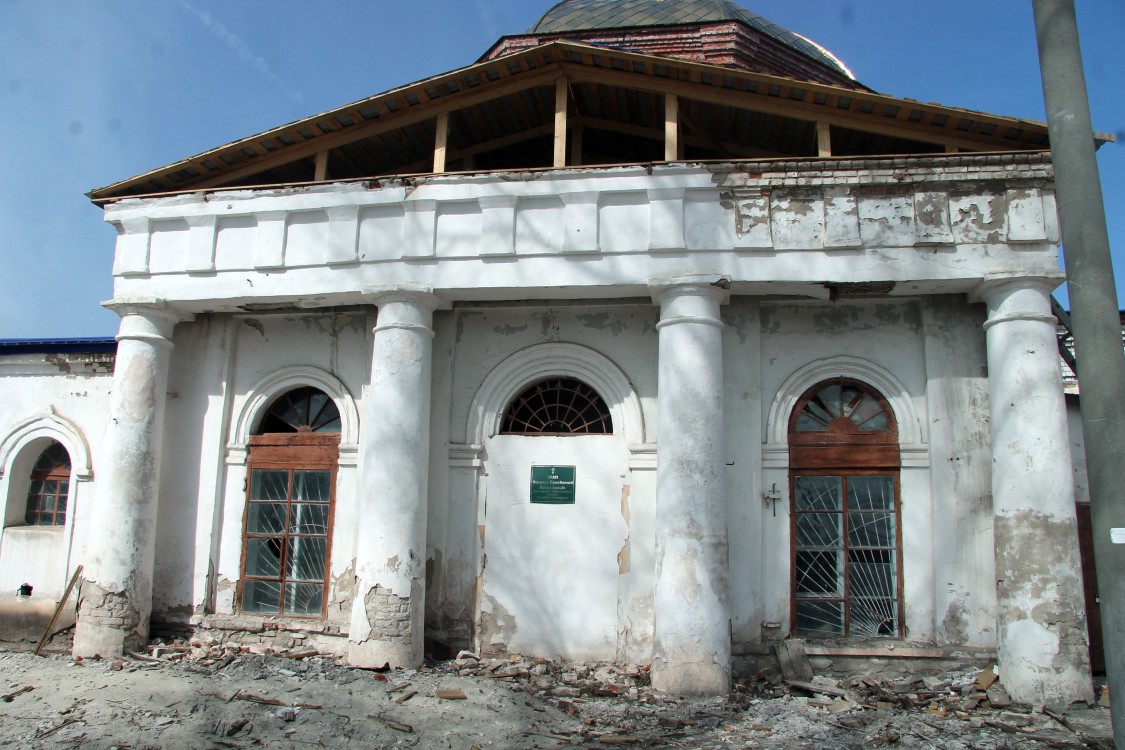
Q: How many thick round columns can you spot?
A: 4